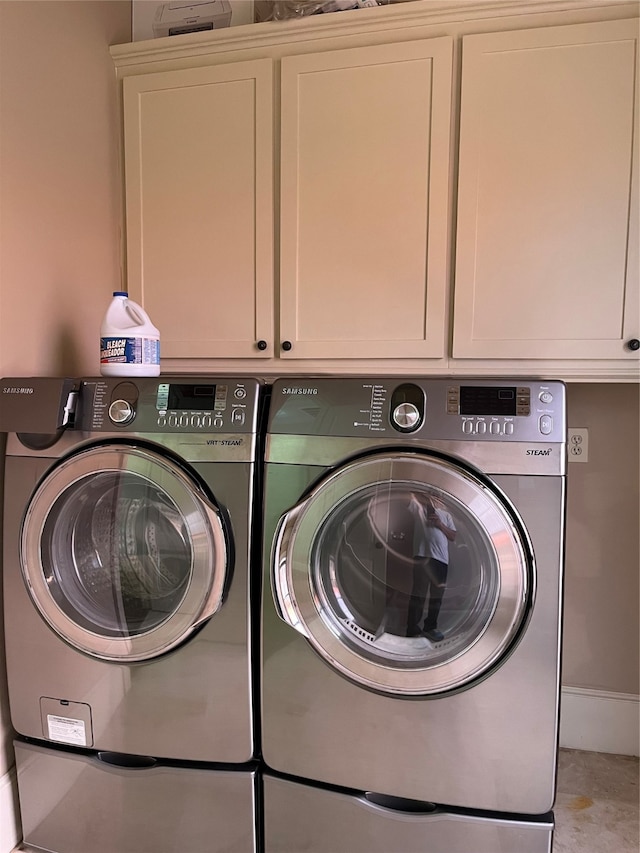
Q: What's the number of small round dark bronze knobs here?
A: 3